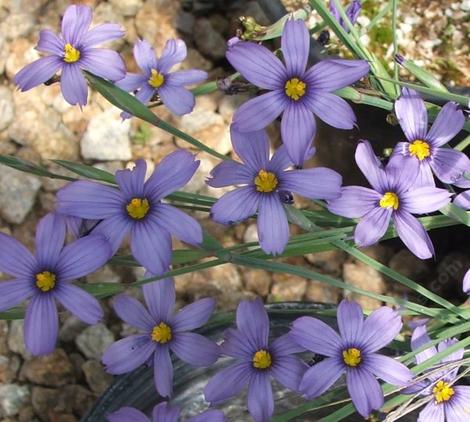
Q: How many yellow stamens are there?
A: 12